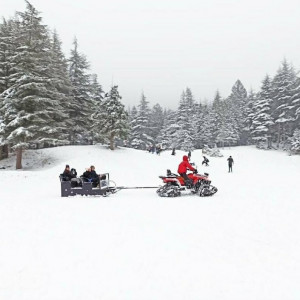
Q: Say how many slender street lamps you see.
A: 0